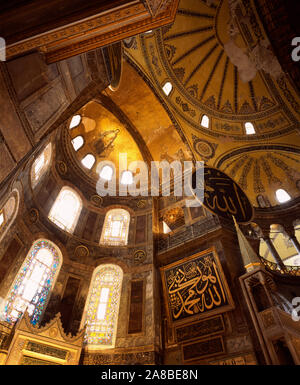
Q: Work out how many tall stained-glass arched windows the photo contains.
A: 2